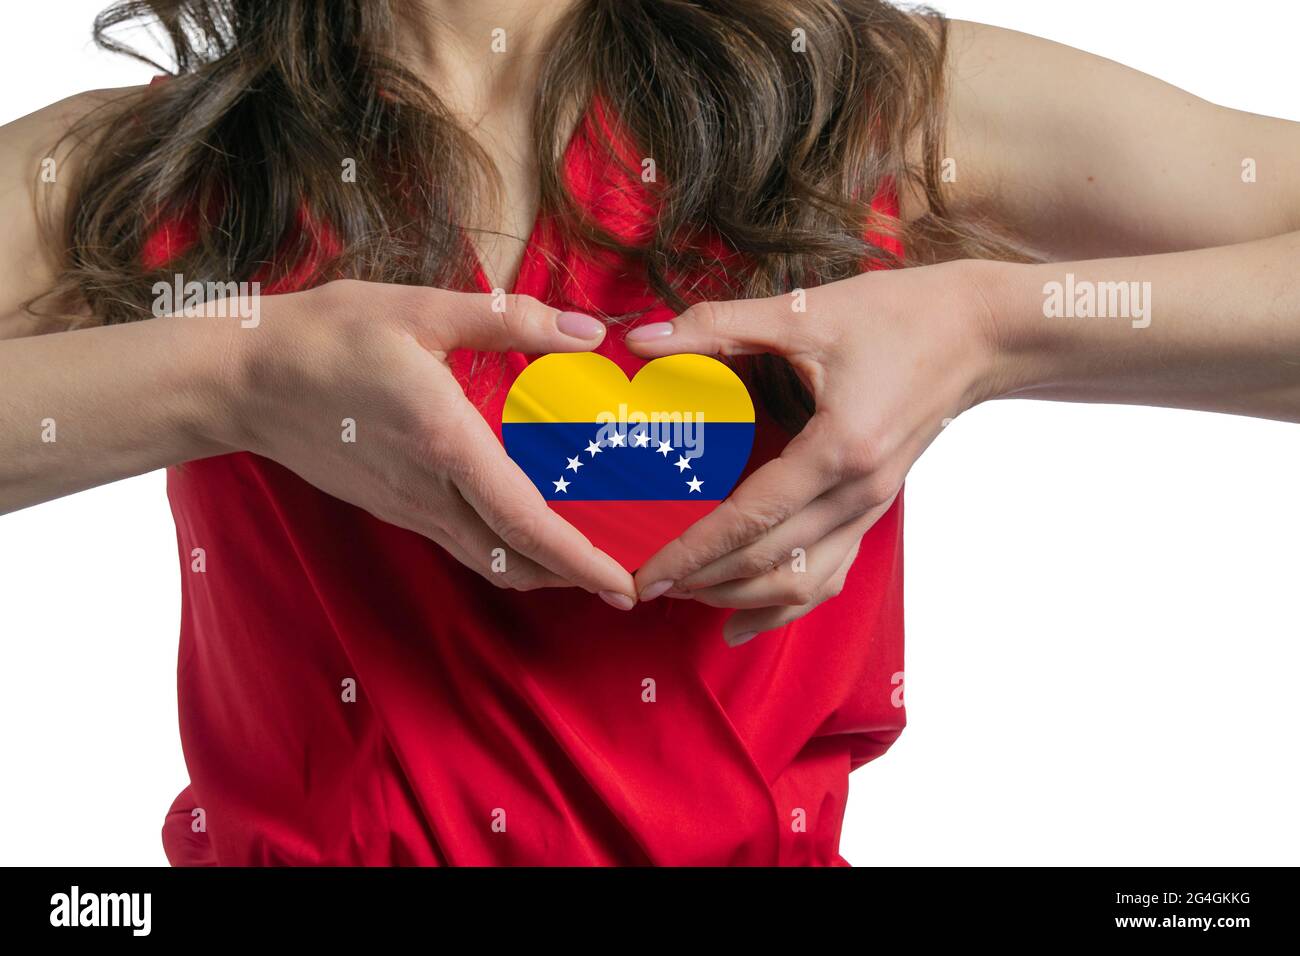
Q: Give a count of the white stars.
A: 8